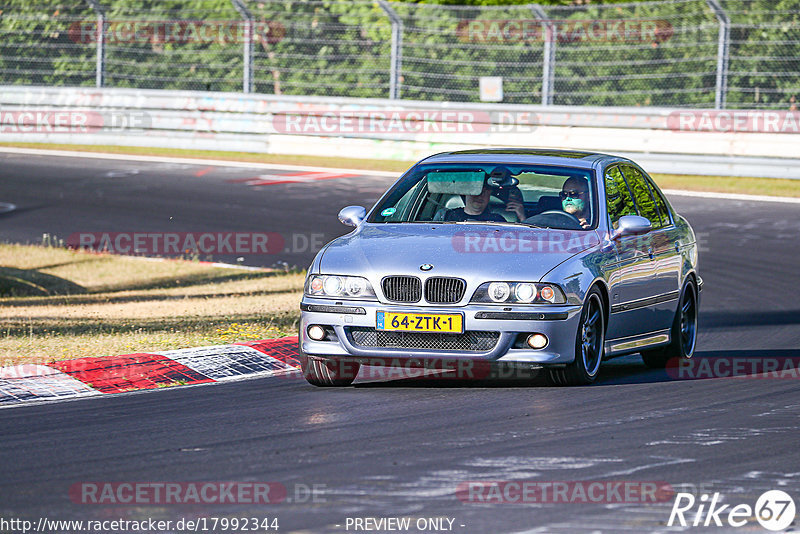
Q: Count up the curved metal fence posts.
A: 5